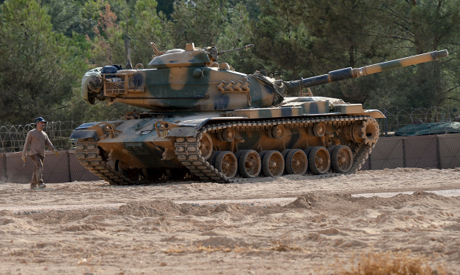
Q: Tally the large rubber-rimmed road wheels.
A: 6